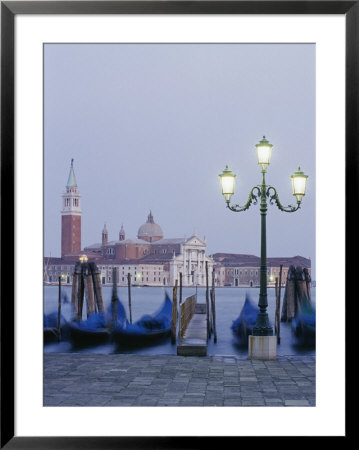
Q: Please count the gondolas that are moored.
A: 5